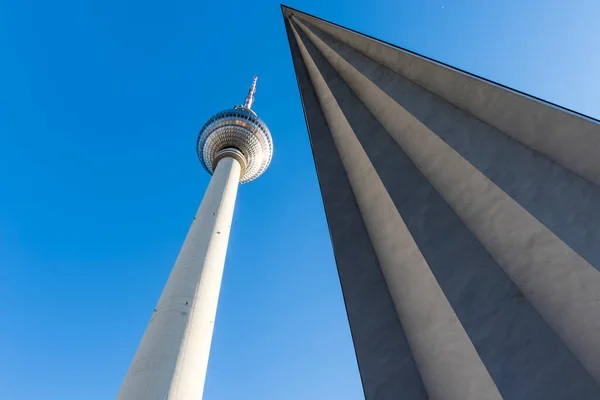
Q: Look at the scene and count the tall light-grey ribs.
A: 3